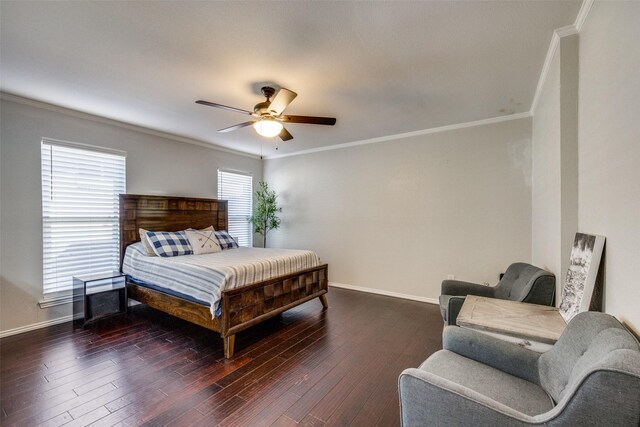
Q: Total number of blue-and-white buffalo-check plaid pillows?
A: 2